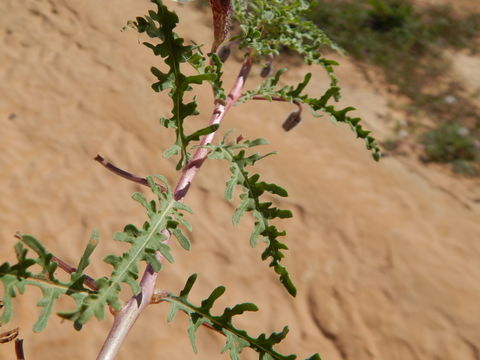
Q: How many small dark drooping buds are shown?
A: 3